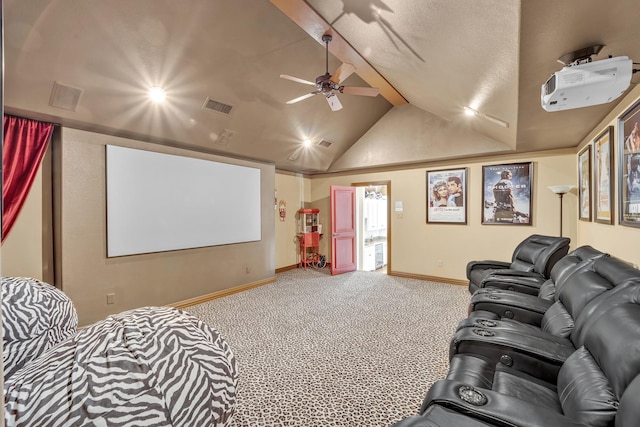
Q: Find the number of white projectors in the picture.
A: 1